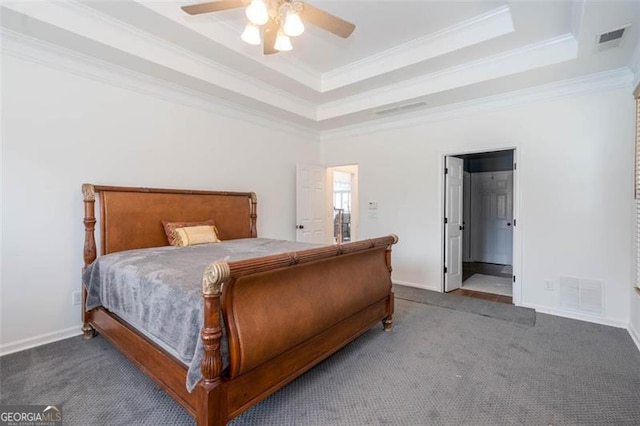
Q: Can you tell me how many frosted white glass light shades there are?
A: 4